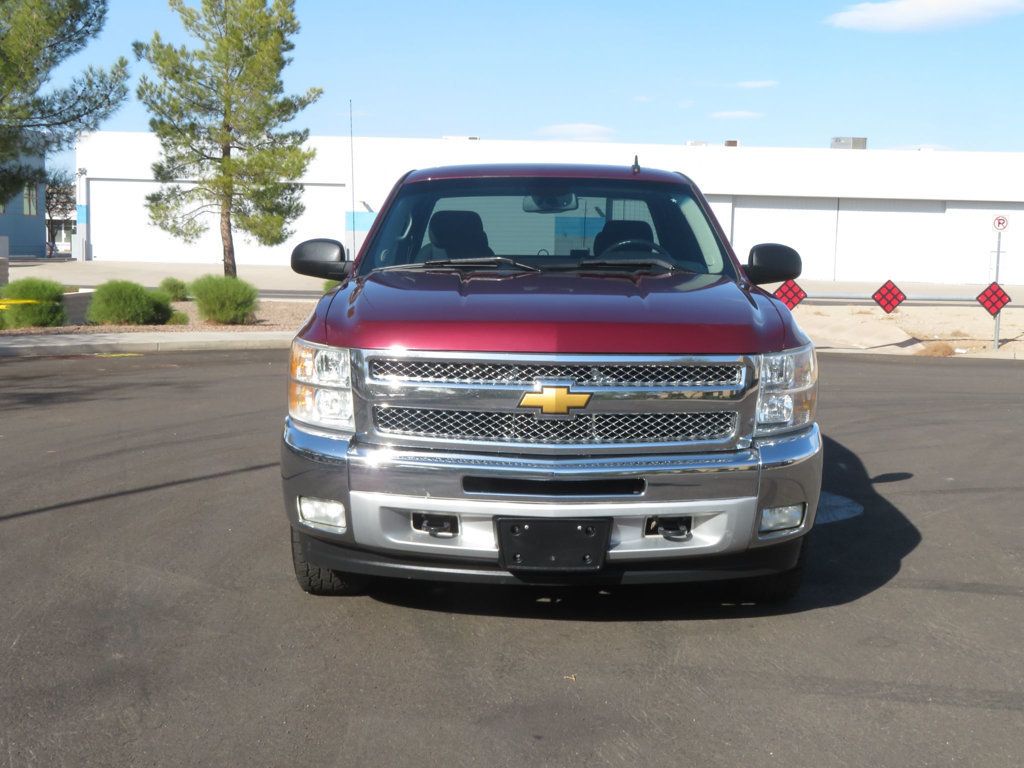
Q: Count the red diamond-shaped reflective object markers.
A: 3